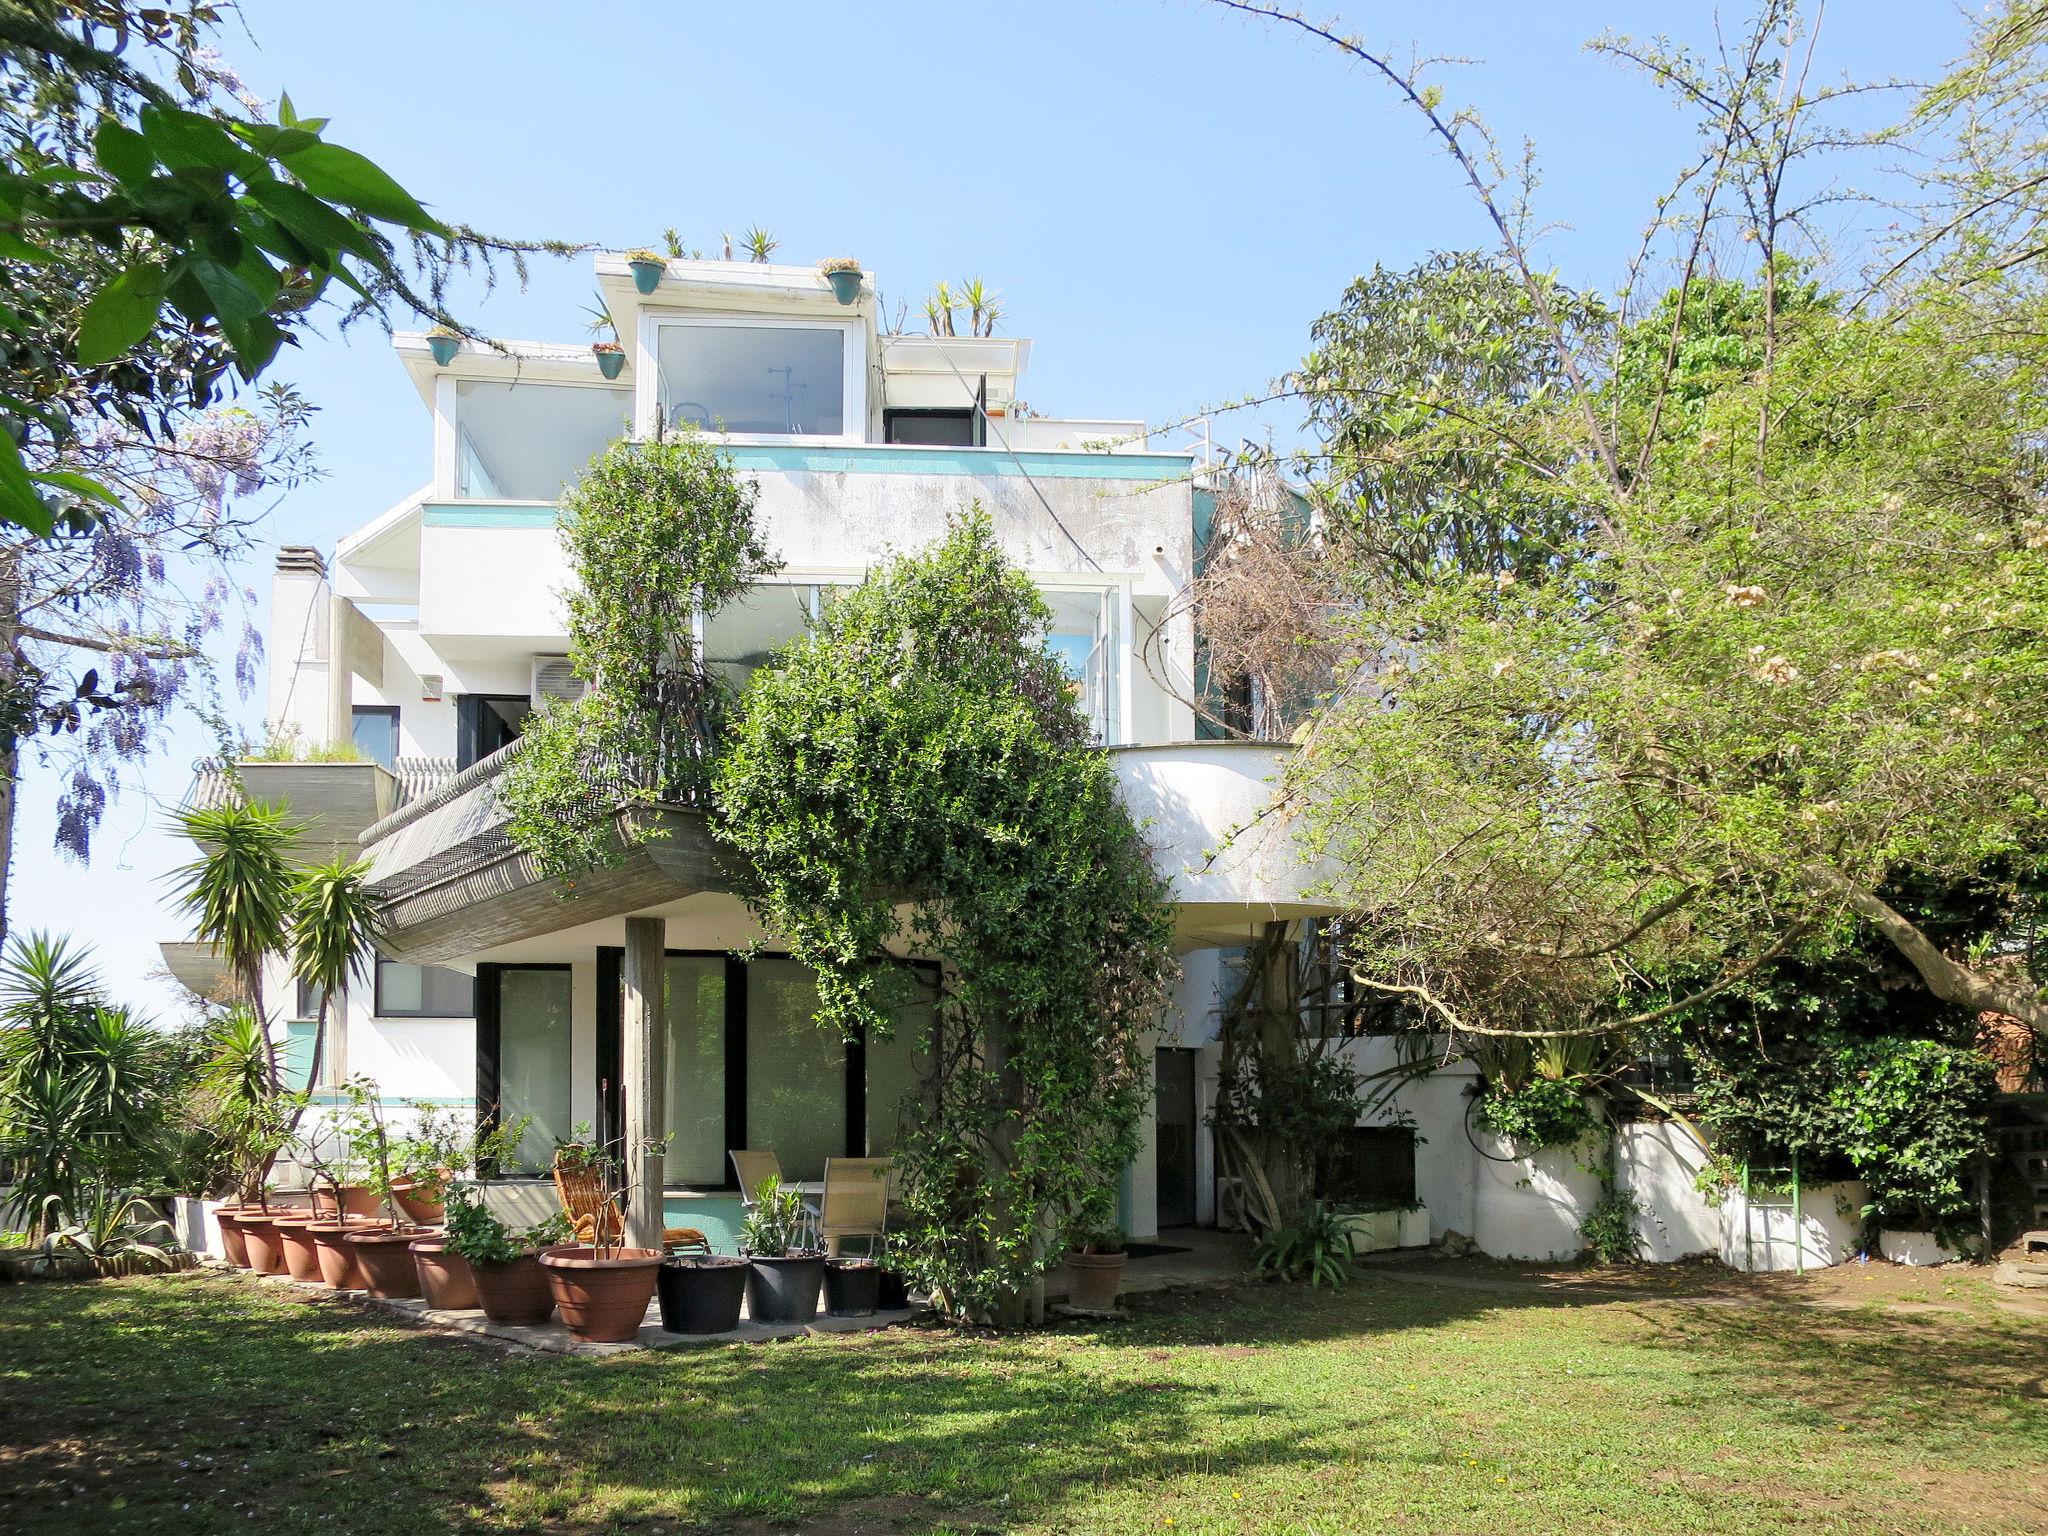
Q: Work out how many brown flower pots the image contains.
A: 11